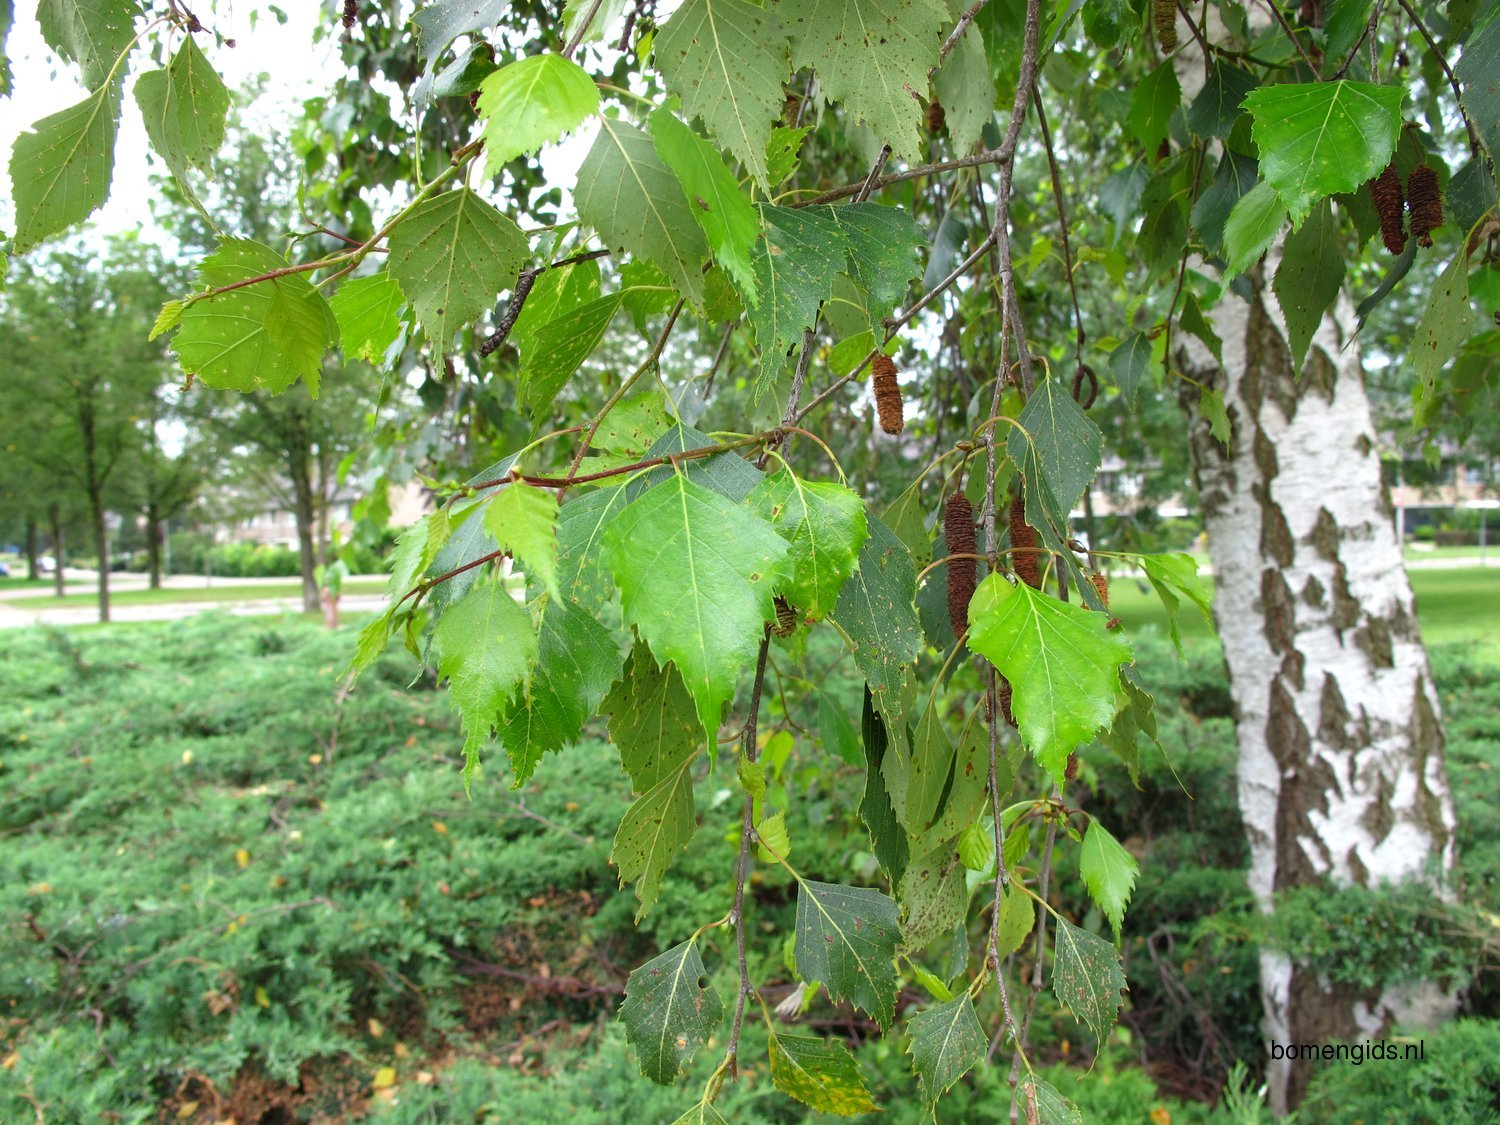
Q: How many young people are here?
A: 0